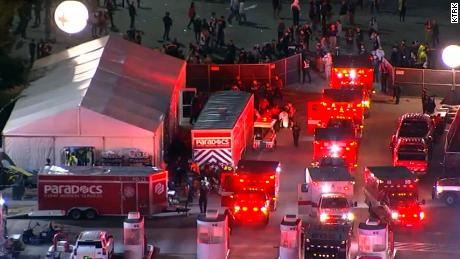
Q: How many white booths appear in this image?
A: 4